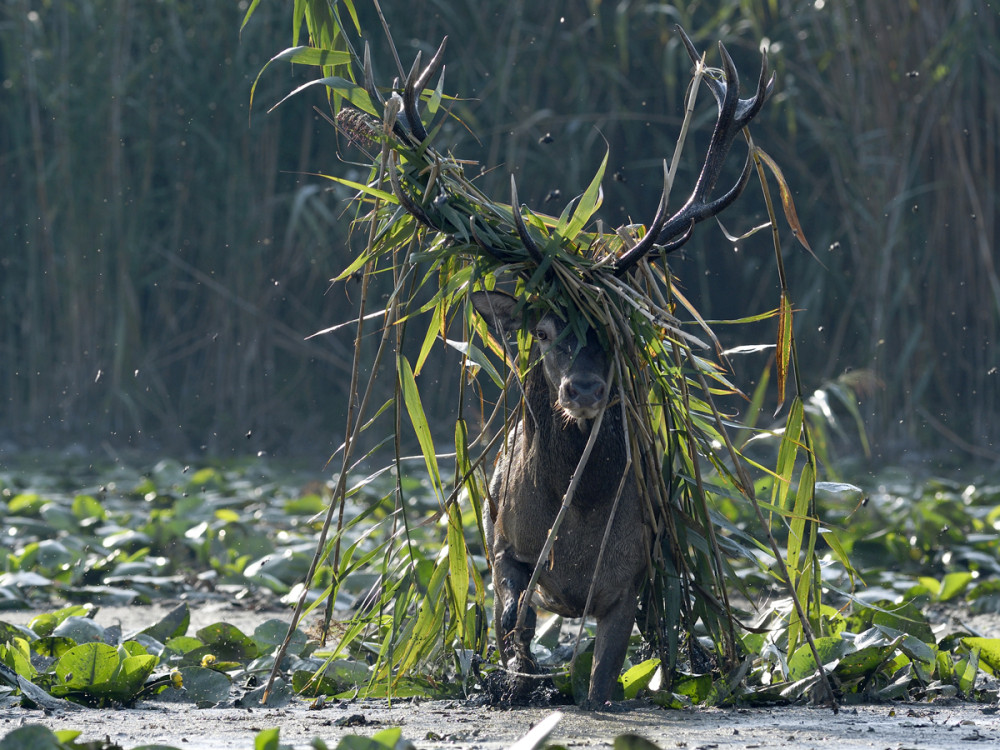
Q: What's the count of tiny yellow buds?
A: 2